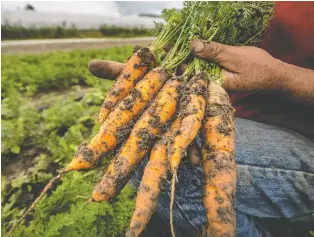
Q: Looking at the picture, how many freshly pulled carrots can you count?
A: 6